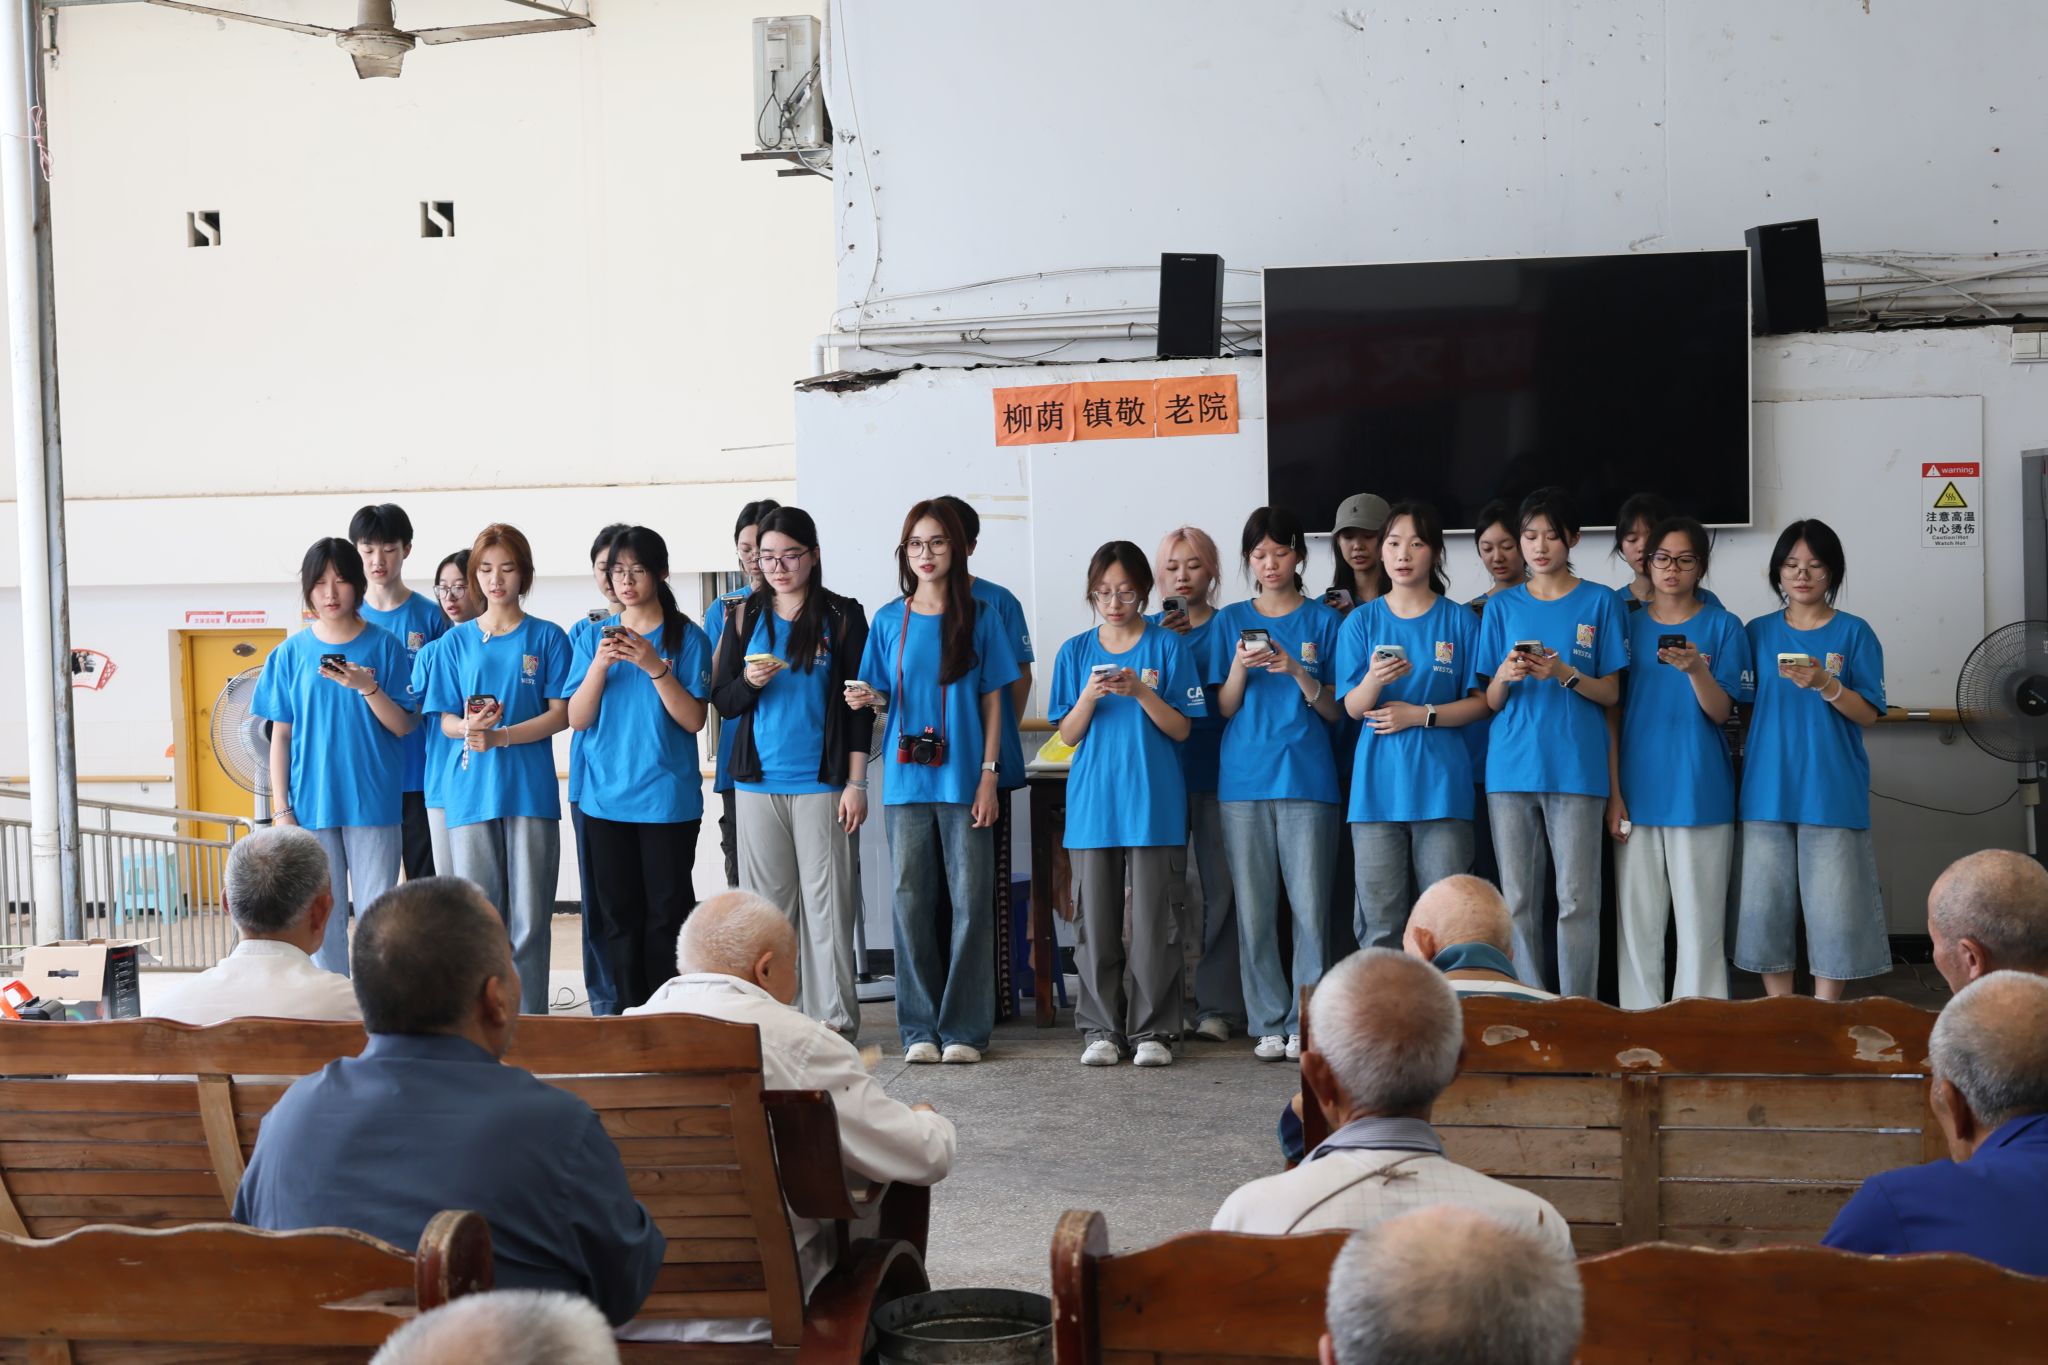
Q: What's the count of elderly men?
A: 9